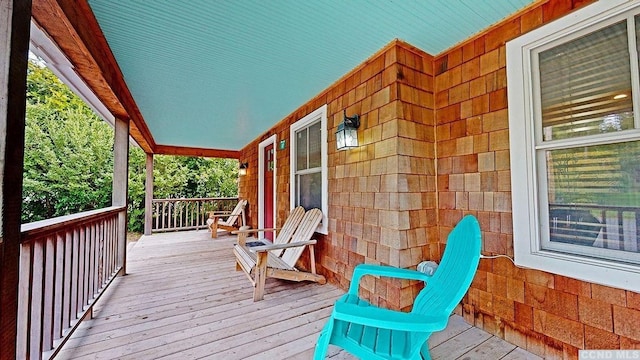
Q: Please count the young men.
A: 0